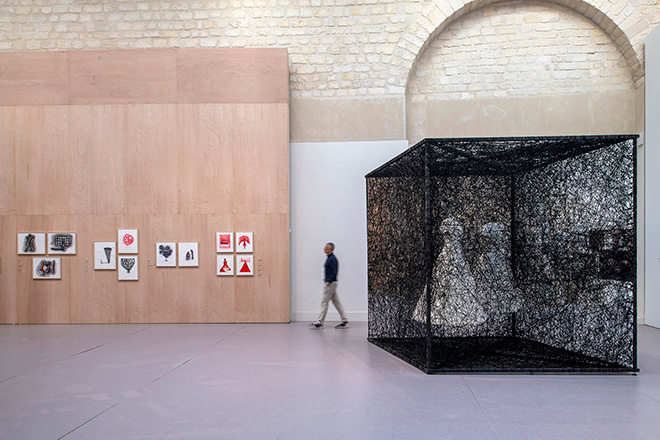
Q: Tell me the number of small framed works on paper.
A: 12